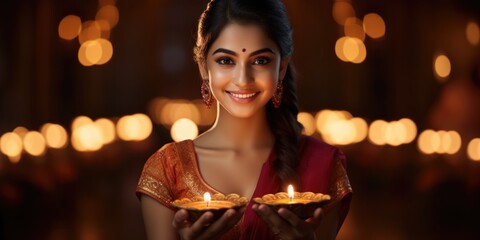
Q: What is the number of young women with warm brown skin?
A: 1